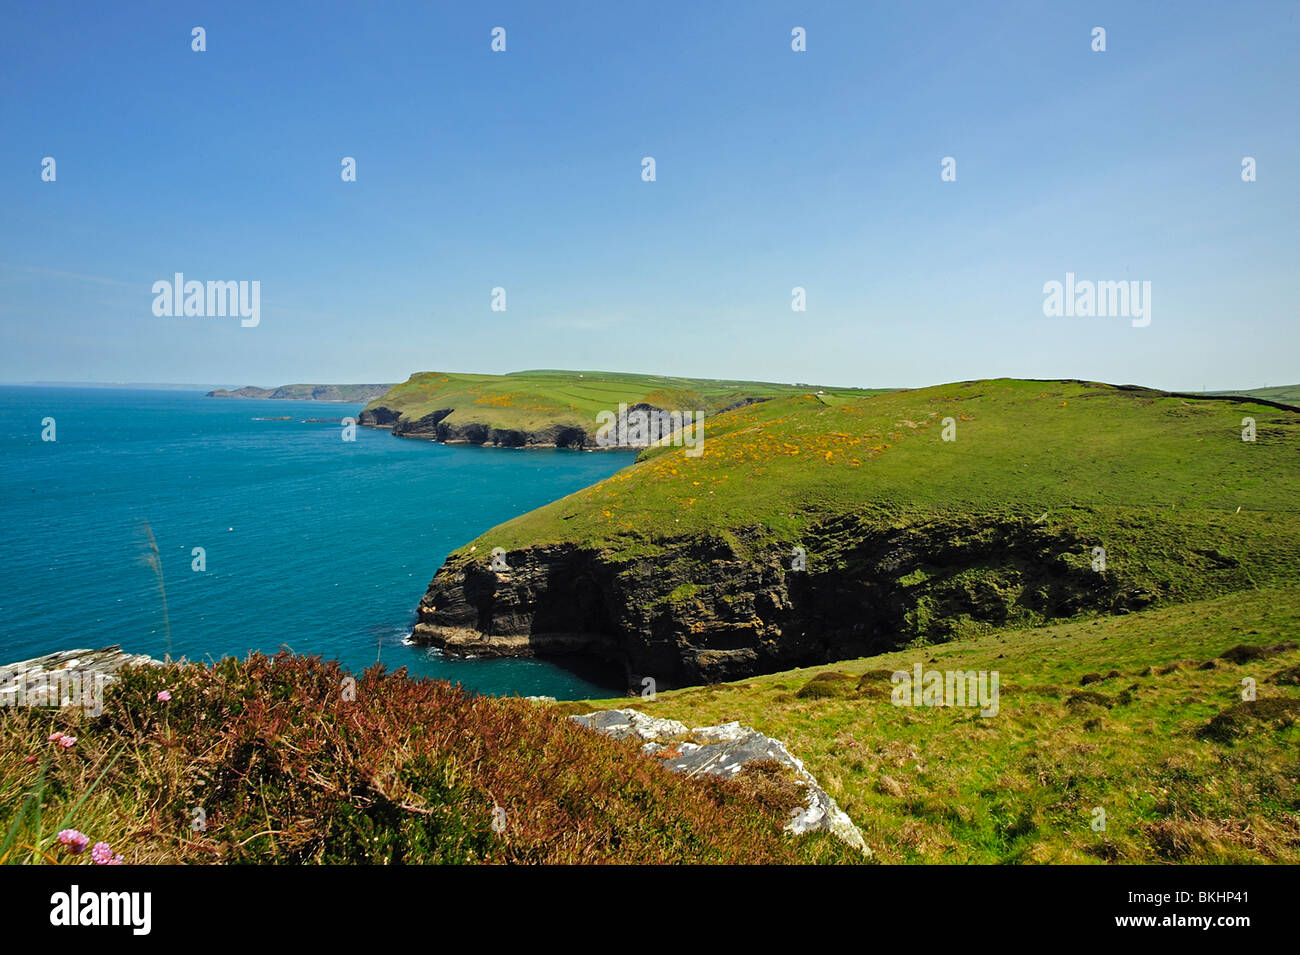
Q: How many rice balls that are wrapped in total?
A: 0